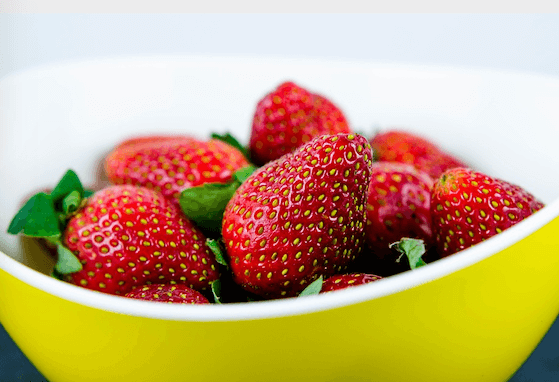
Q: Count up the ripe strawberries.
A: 9